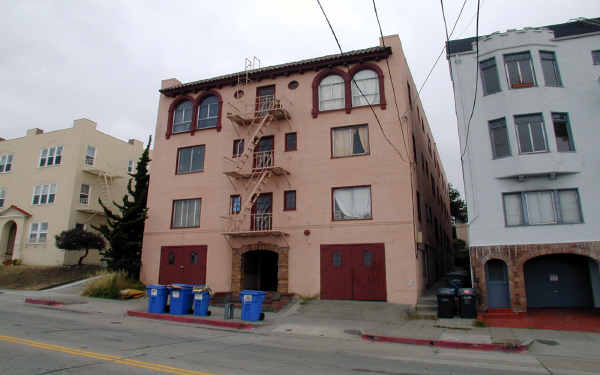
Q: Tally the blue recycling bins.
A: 4